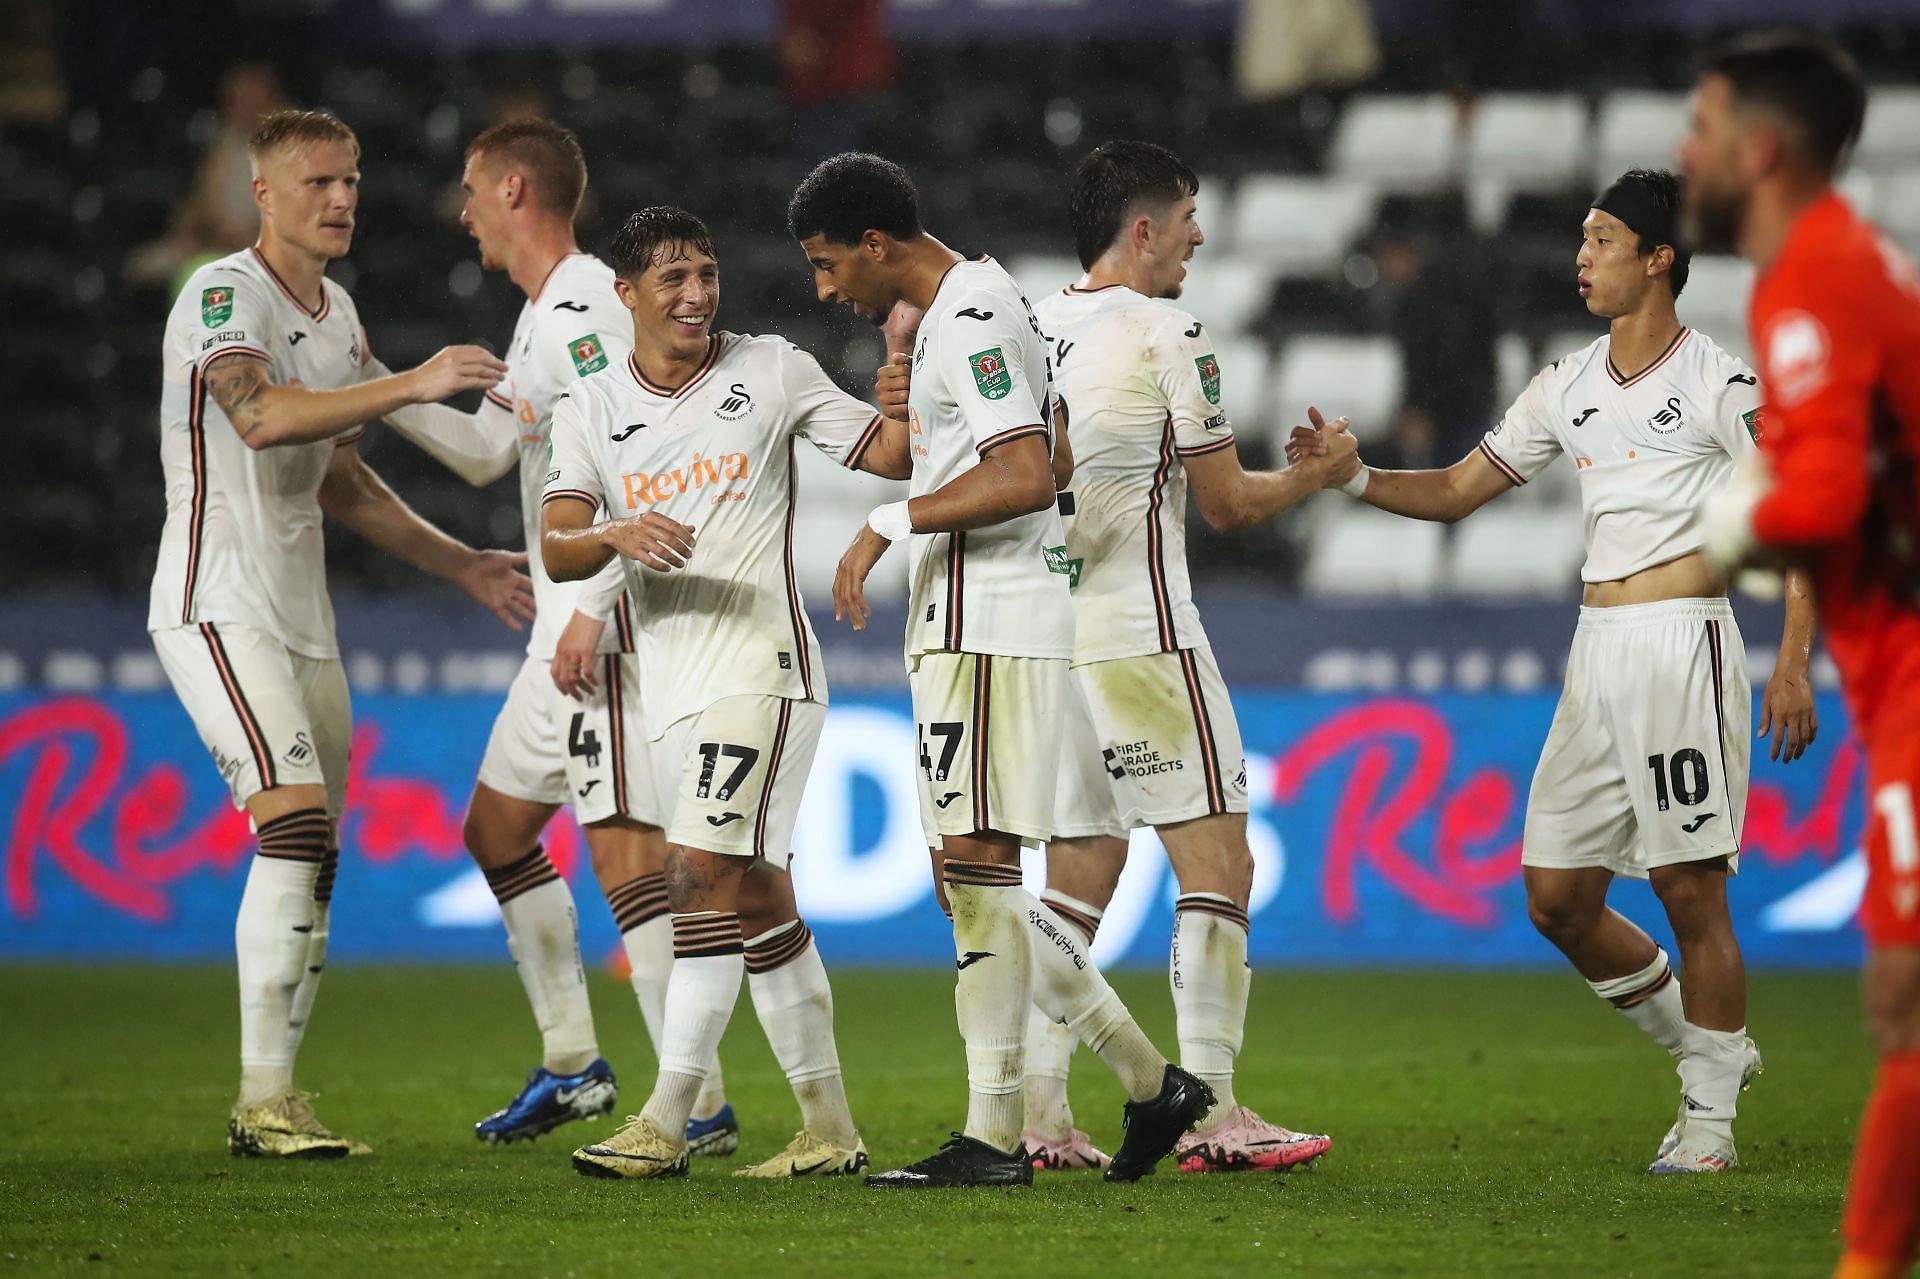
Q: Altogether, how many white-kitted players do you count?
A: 6